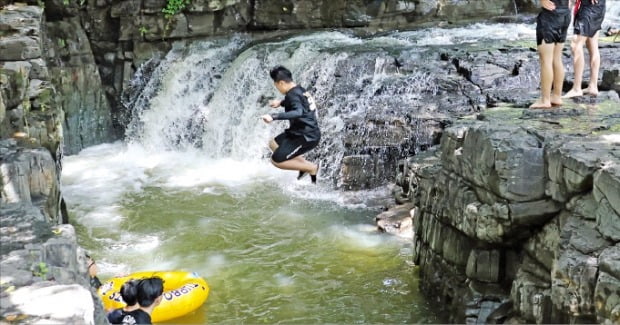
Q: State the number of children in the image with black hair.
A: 3